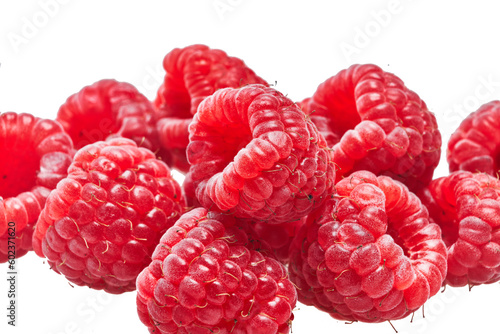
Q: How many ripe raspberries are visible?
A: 10